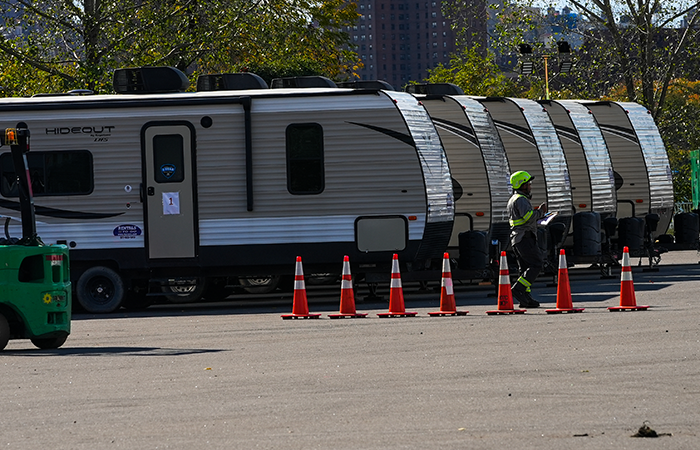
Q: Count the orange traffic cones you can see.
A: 7